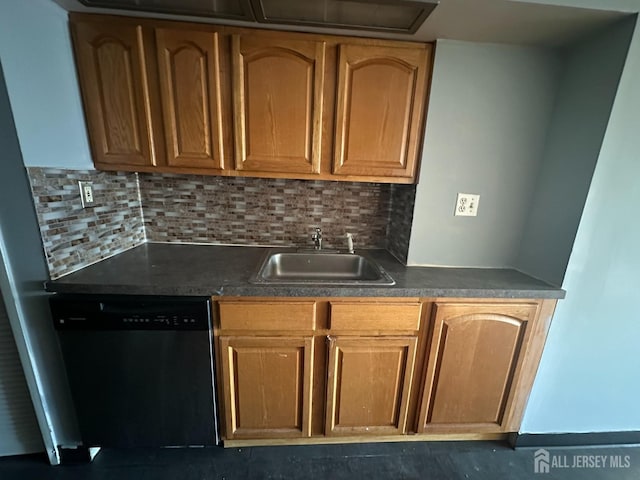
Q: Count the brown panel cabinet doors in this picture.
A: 7